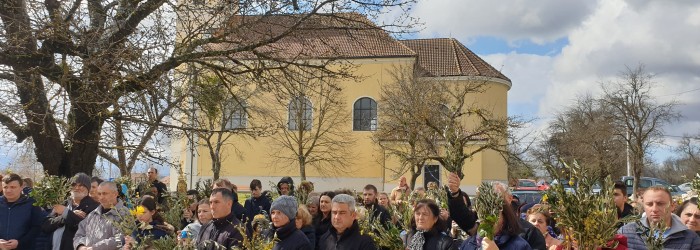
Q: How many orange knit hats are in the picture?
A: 0